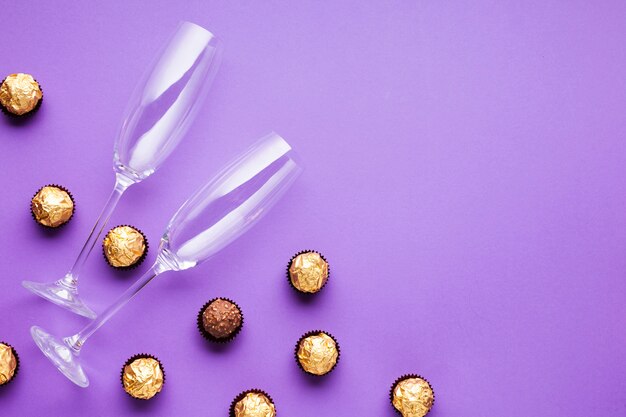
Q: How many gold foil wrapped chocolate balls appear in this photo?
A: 9